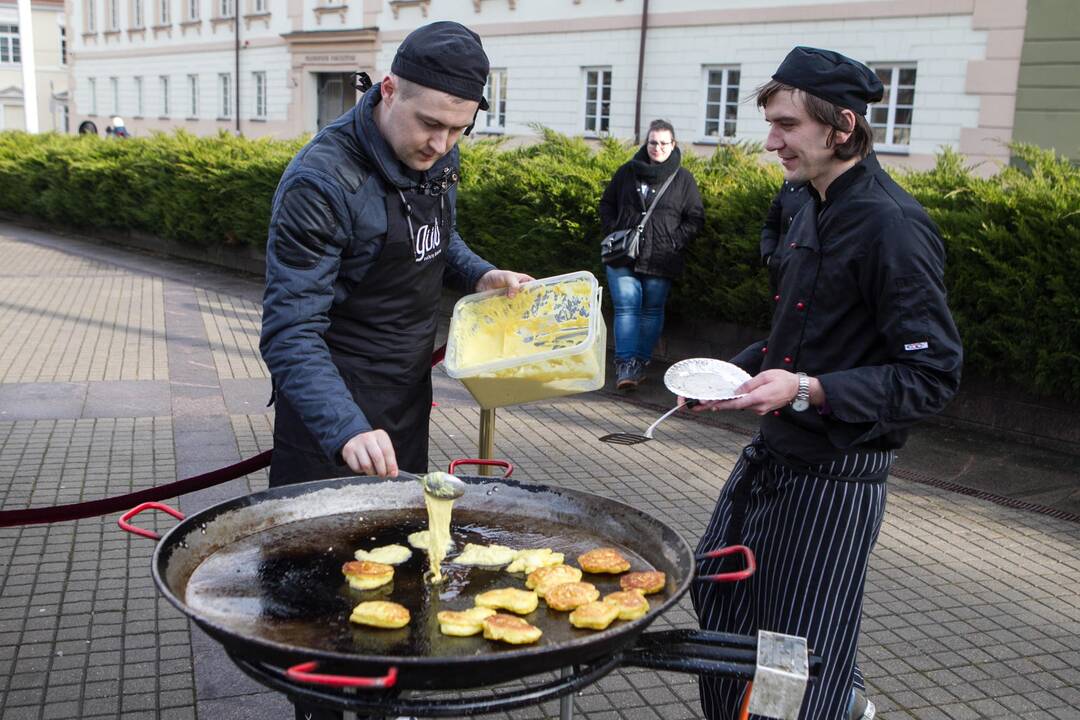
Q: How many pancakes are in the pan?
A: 15